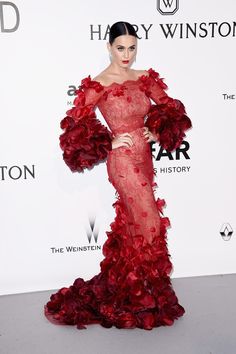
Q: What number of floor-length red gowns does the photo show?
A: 1